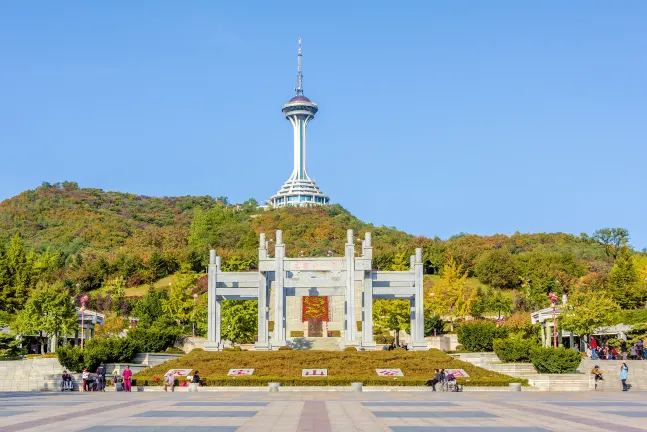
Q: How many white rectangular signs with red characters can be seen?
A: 5